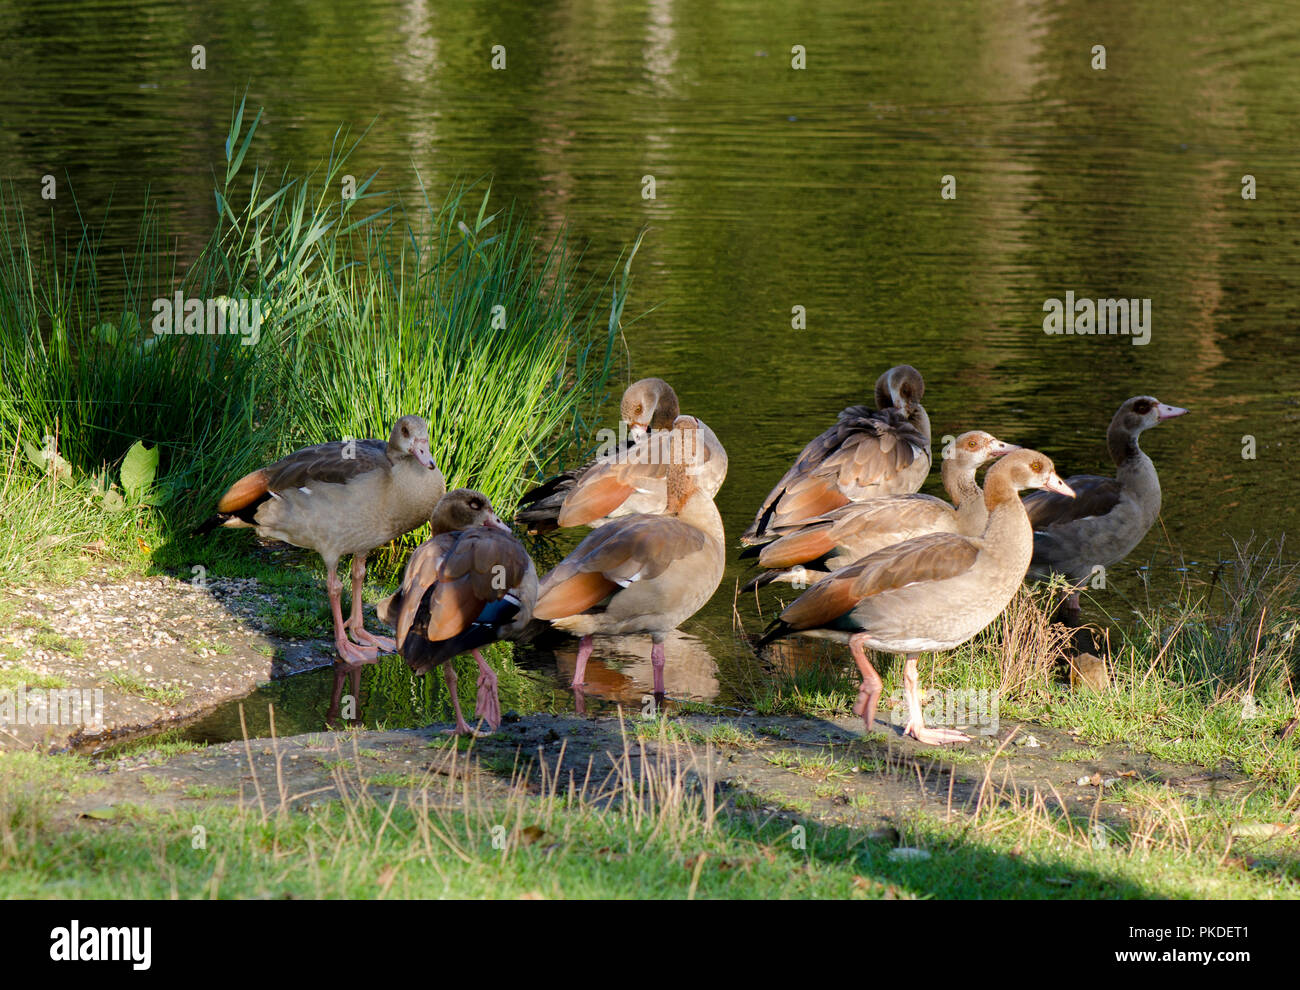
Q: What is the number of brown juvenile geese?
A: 8